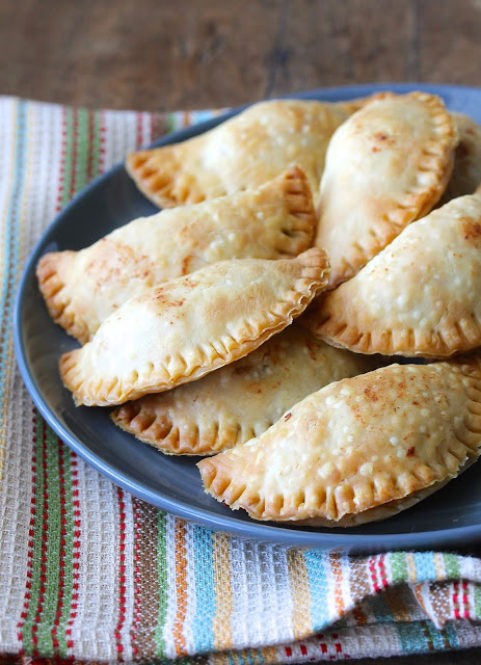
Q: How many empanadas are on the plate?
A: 8